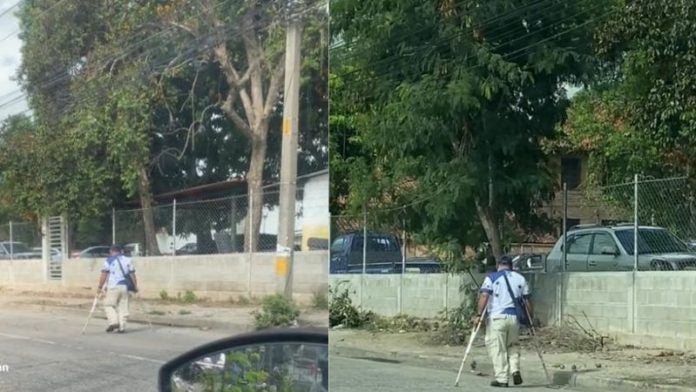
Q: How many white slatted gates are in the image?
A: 1